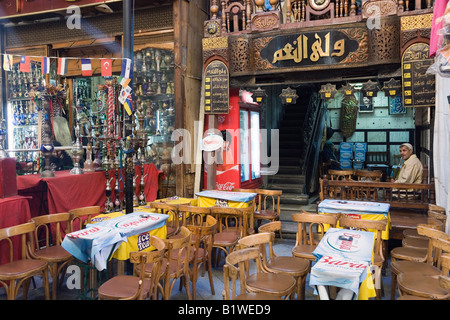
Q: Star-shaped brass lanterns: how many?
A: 6